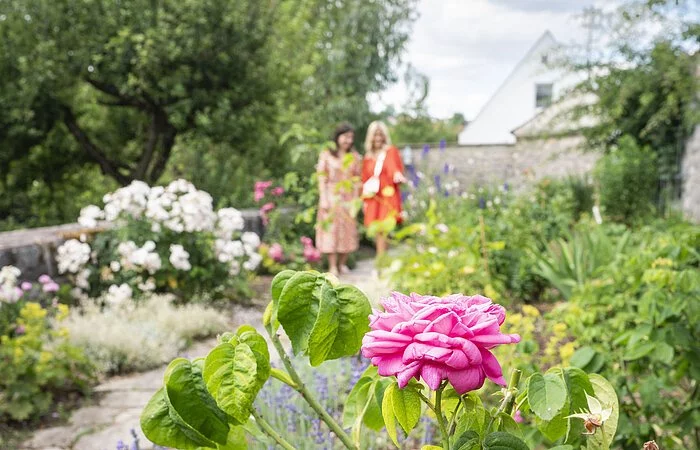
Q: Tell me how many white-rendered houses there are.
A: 1